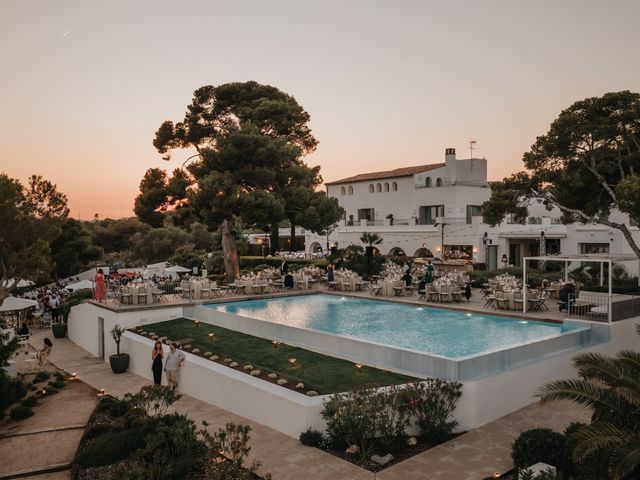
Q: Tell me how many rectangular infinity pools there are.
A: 1